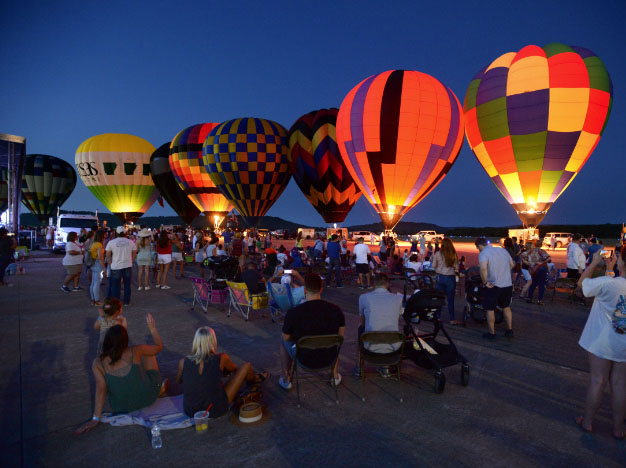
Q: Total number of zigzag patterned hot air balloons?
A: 1